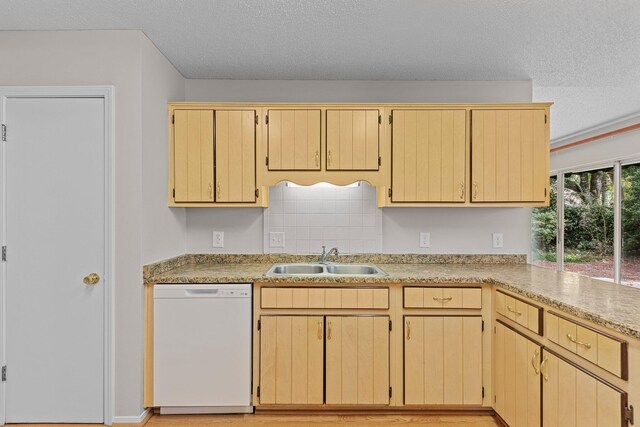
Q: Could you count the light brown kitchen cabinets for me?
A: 11